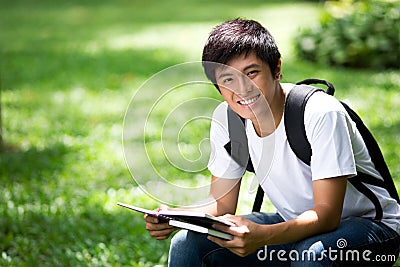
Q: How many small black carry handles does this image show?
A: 1